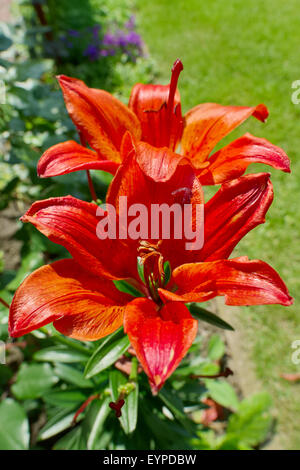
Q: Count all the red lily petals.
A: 11